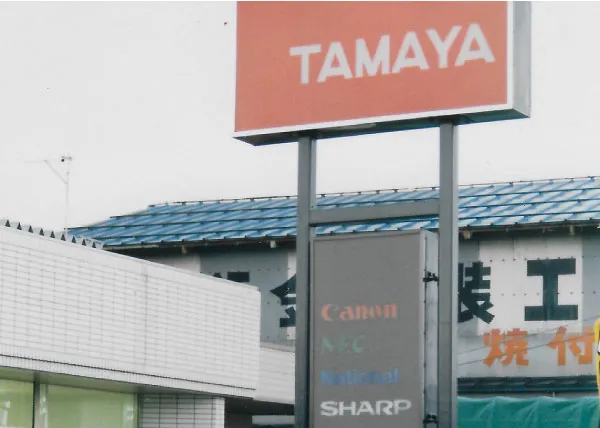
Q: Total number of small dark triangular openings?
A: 9